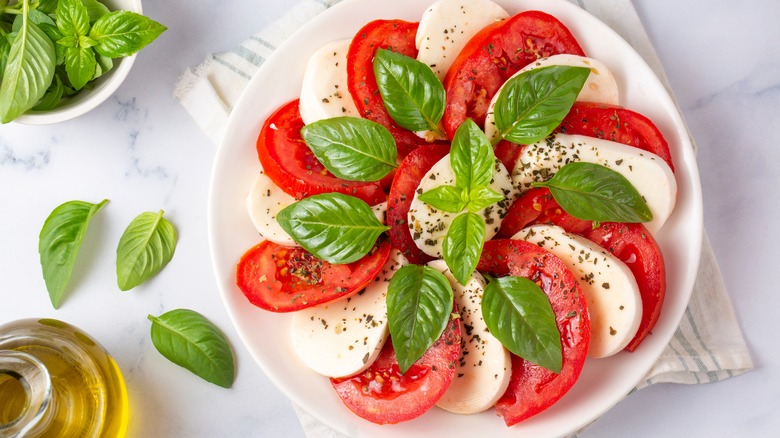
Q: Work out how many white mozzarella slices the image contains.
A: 9